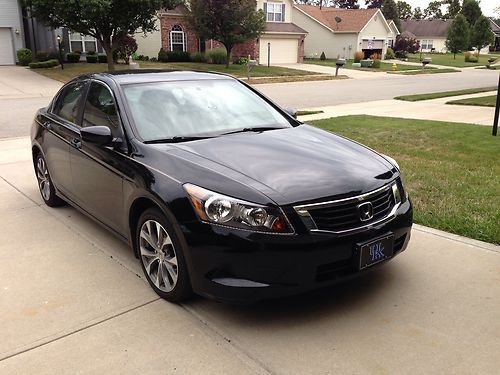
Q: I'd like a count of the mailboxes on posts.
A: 4